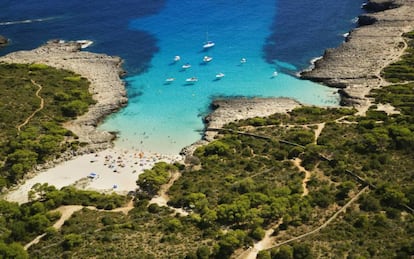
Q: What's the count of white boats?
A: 9